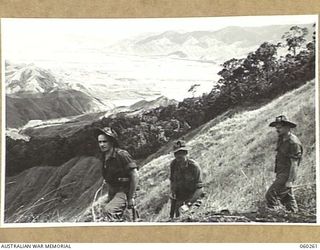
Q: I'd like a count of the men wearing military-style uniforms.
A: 3